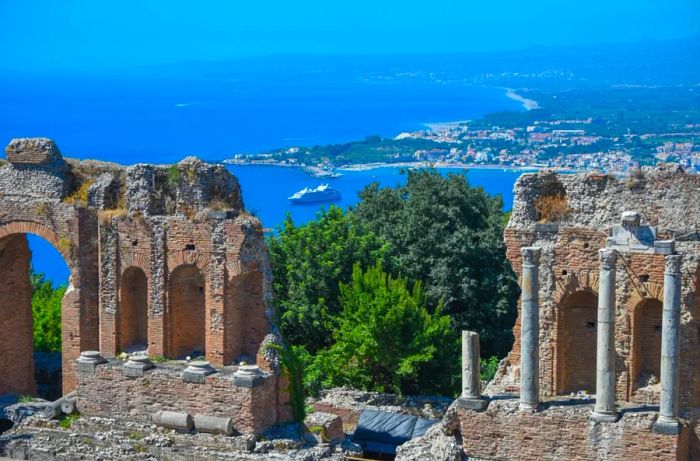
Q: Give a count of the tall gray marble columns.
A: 3